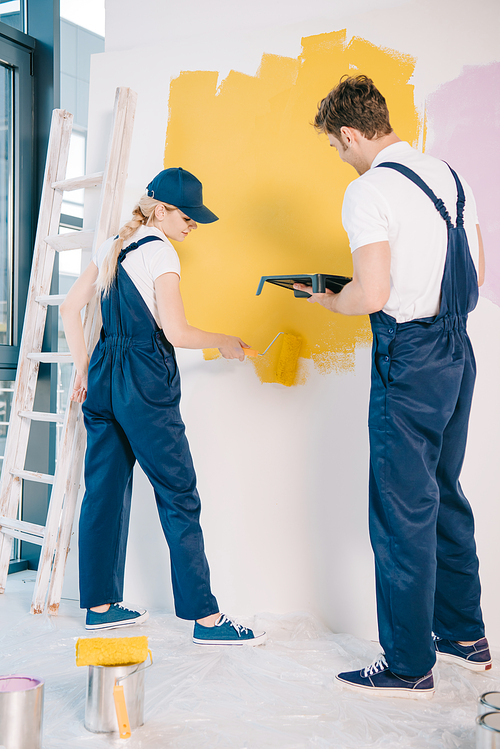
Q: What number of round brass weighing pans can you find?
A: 0